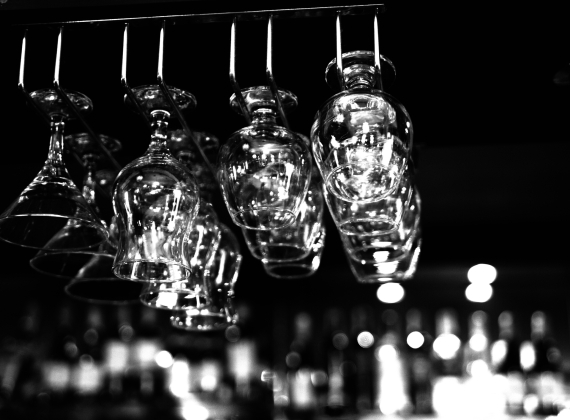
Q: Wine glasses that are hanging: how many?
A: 13